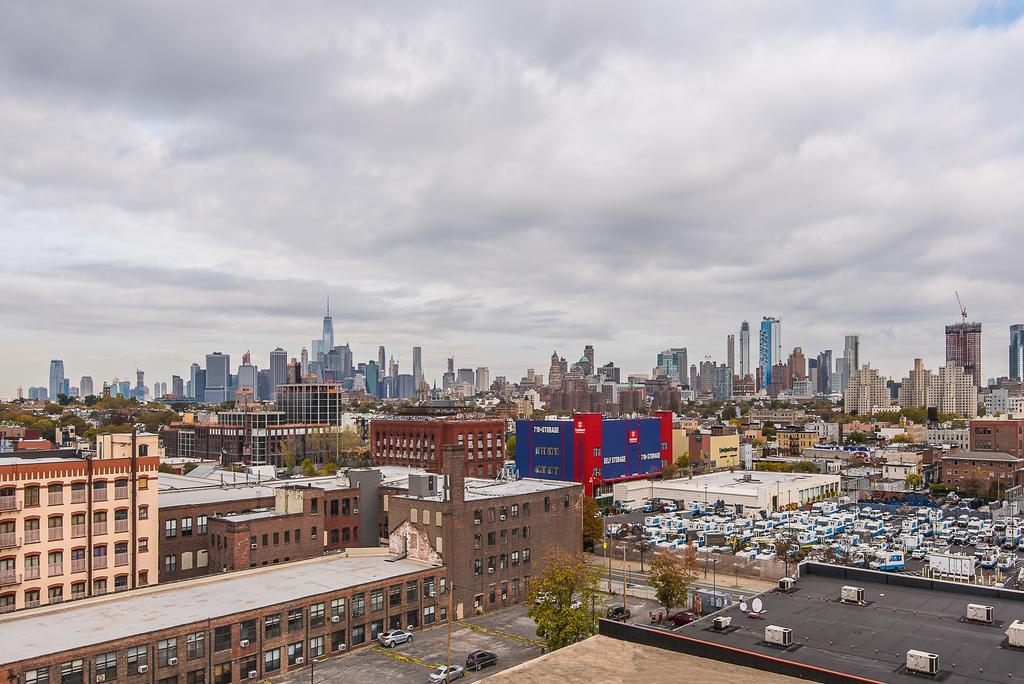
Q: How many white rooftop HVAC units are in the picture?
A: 7